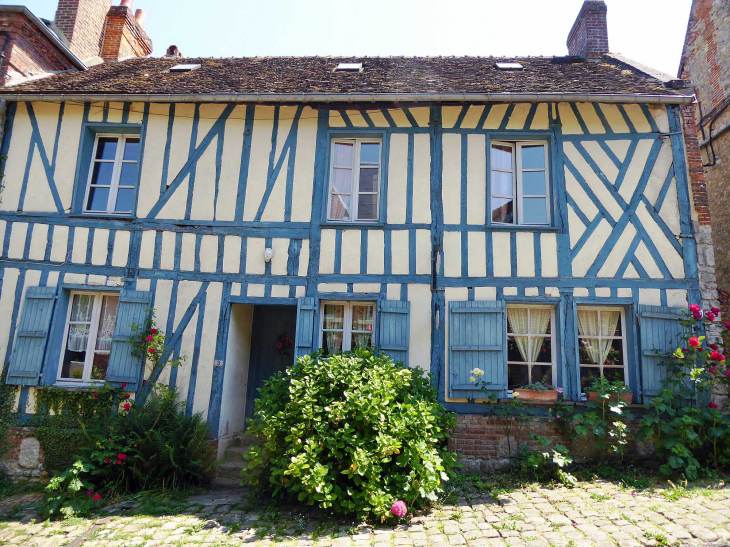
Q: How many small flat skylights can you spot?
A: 3